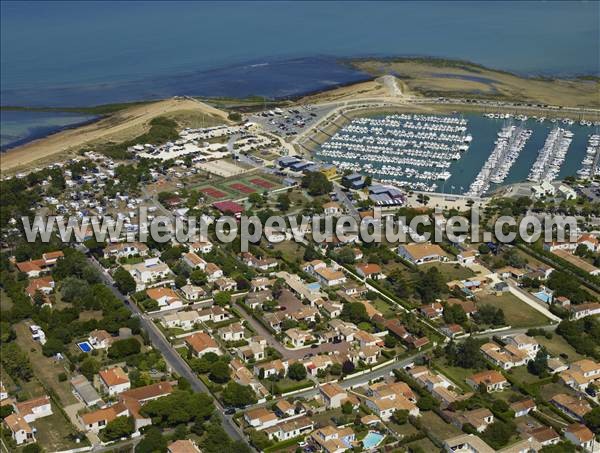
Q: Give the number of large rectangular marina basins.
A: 1